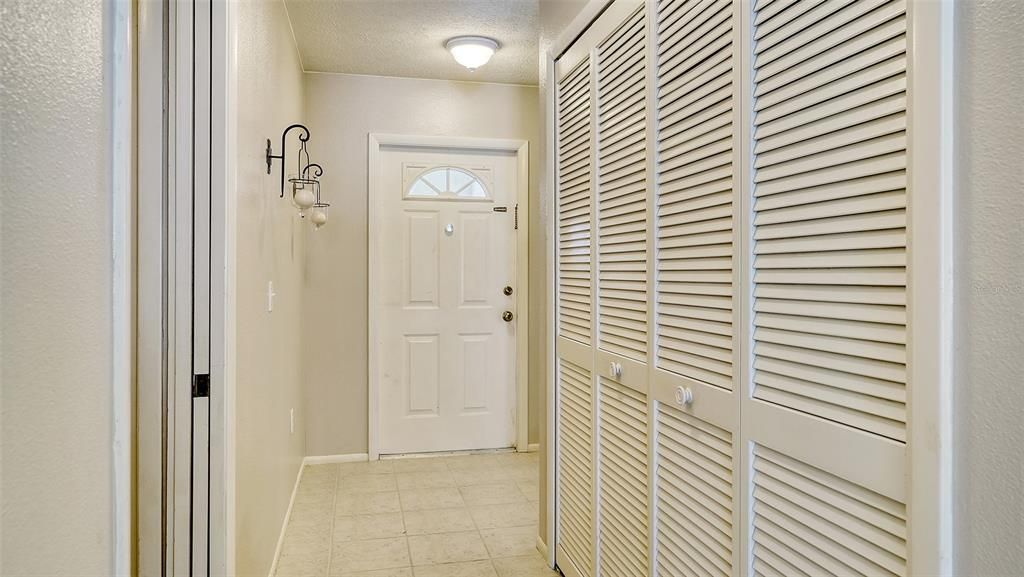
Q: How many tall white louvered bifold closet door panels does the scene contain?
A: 4